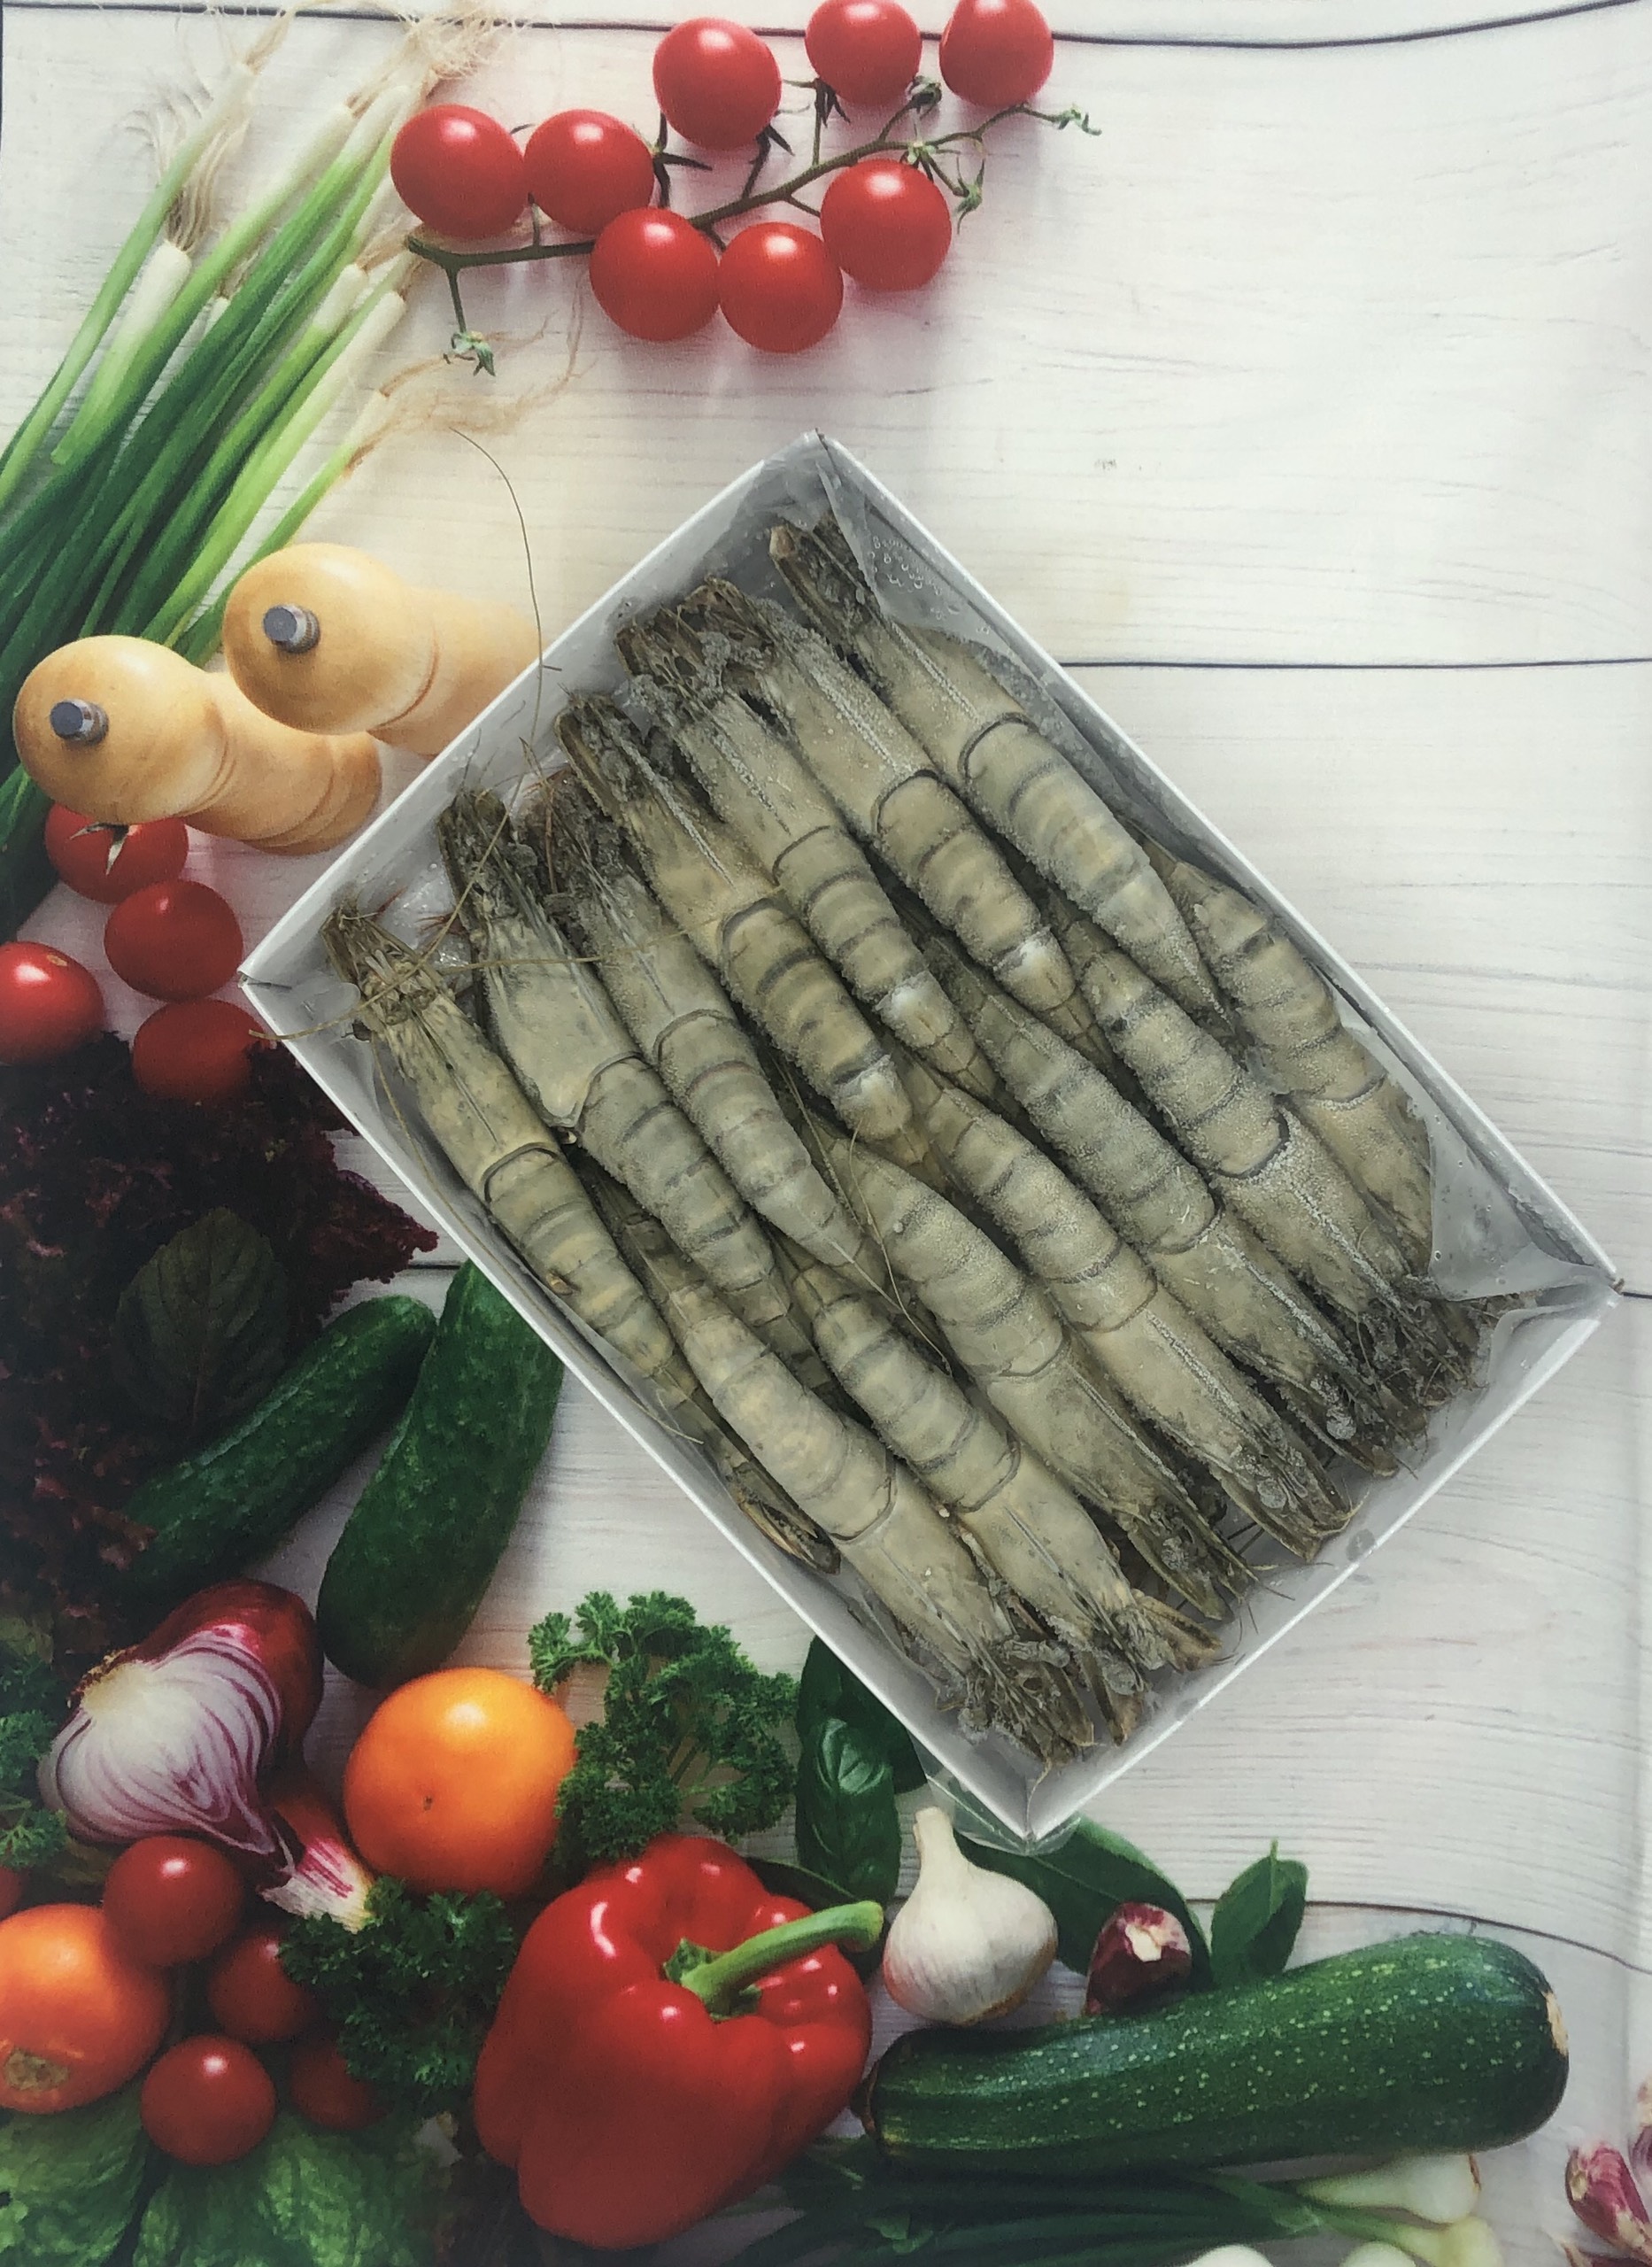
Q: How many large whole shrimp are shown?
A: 14